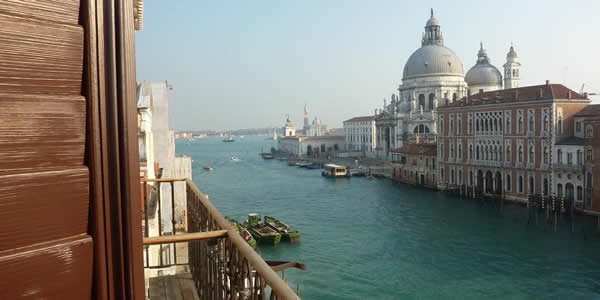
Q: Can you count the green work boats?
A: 3